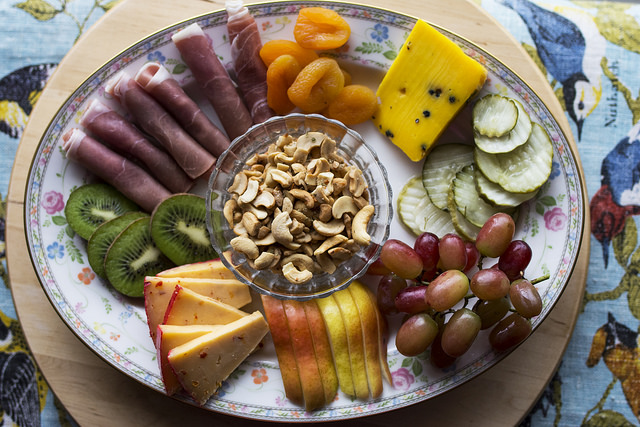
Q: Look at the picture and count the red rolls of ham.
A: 6